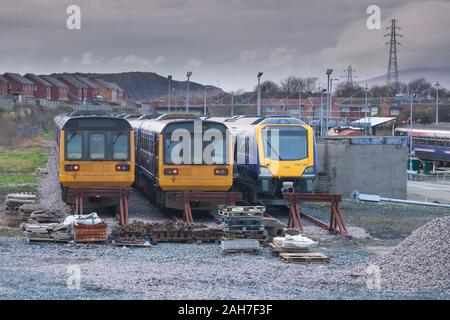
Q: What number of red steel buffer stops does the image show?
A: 3